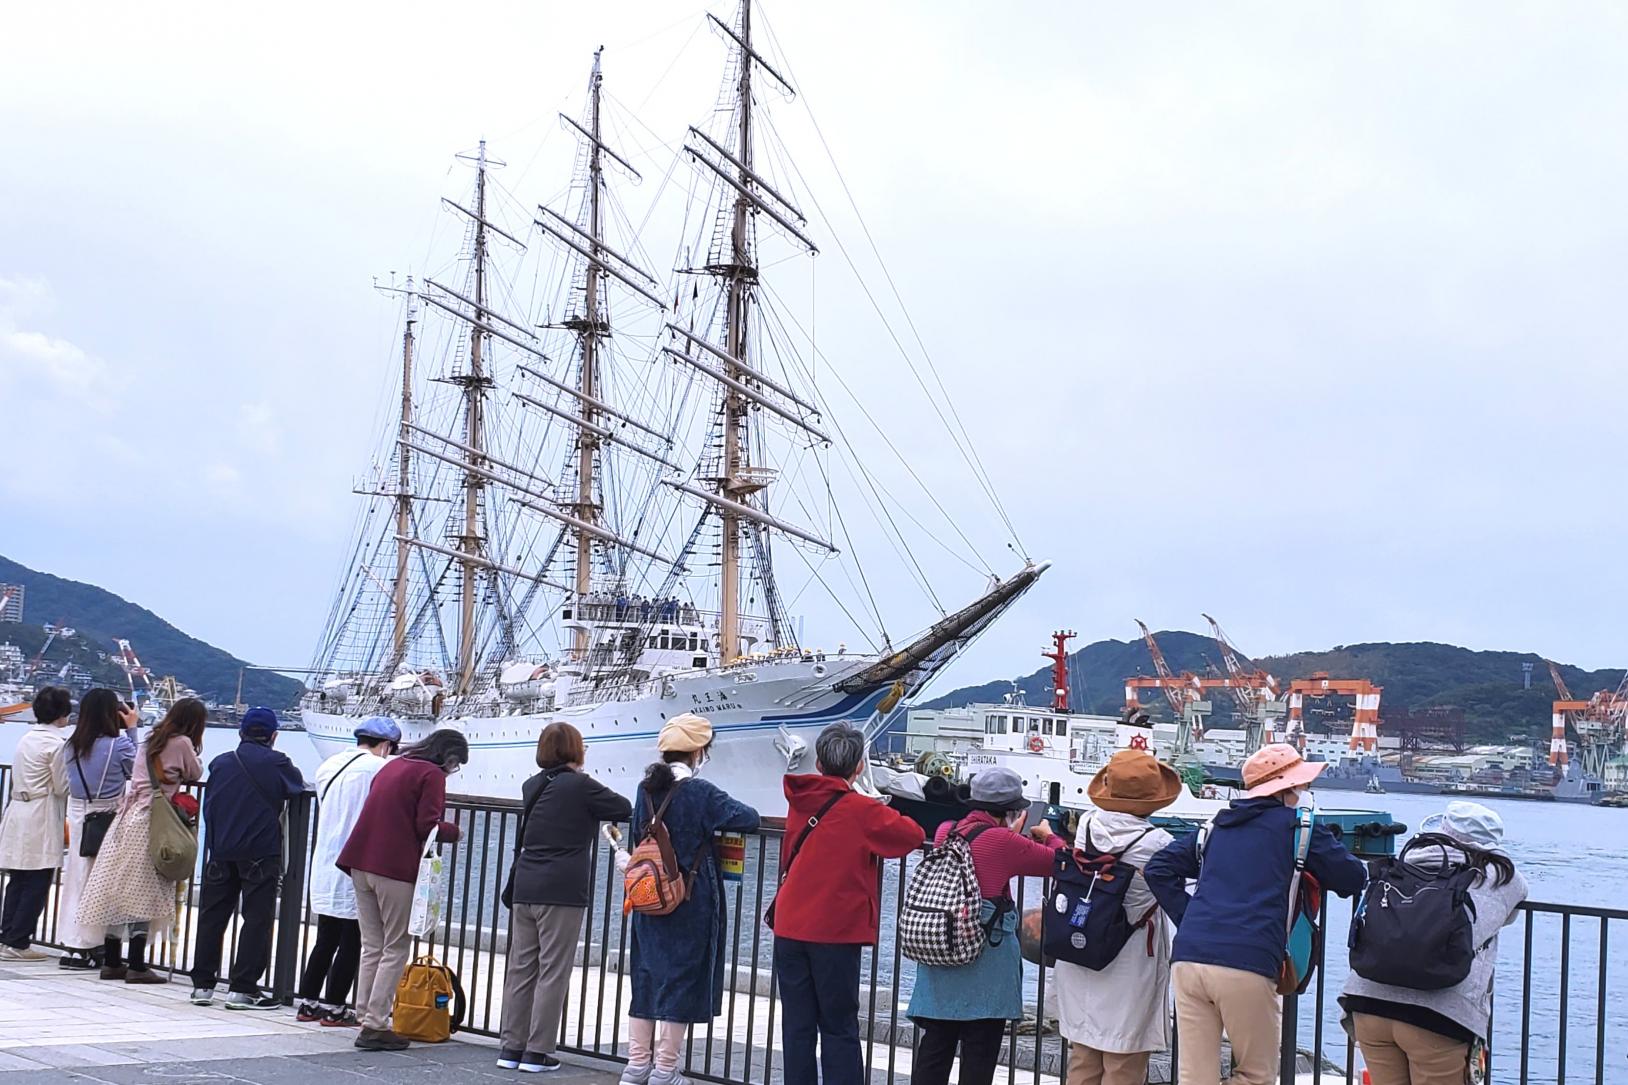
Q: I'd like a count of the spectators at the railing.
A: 13